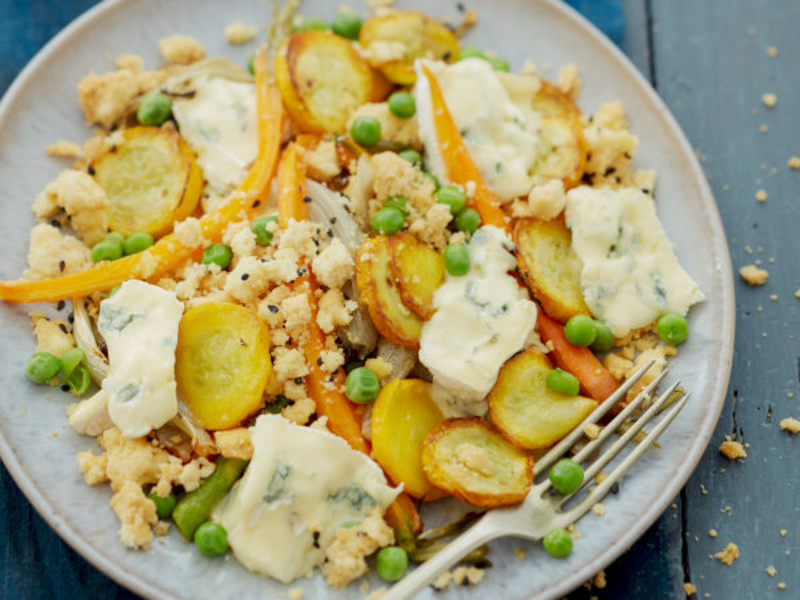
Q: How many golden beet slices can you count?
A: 11